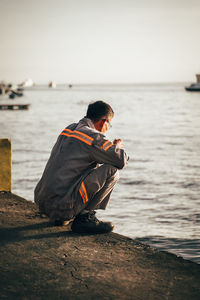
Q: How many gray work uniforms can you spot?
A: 1